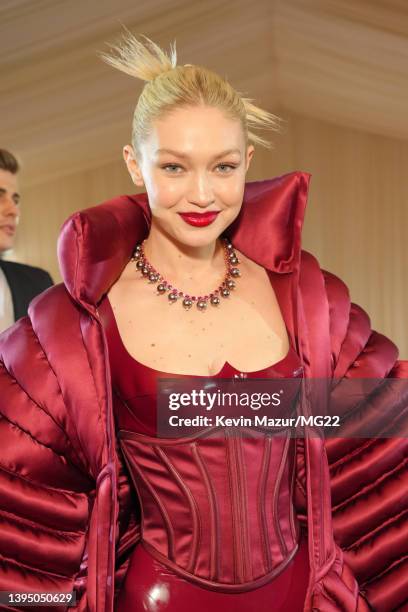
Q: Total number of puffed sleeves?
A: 2